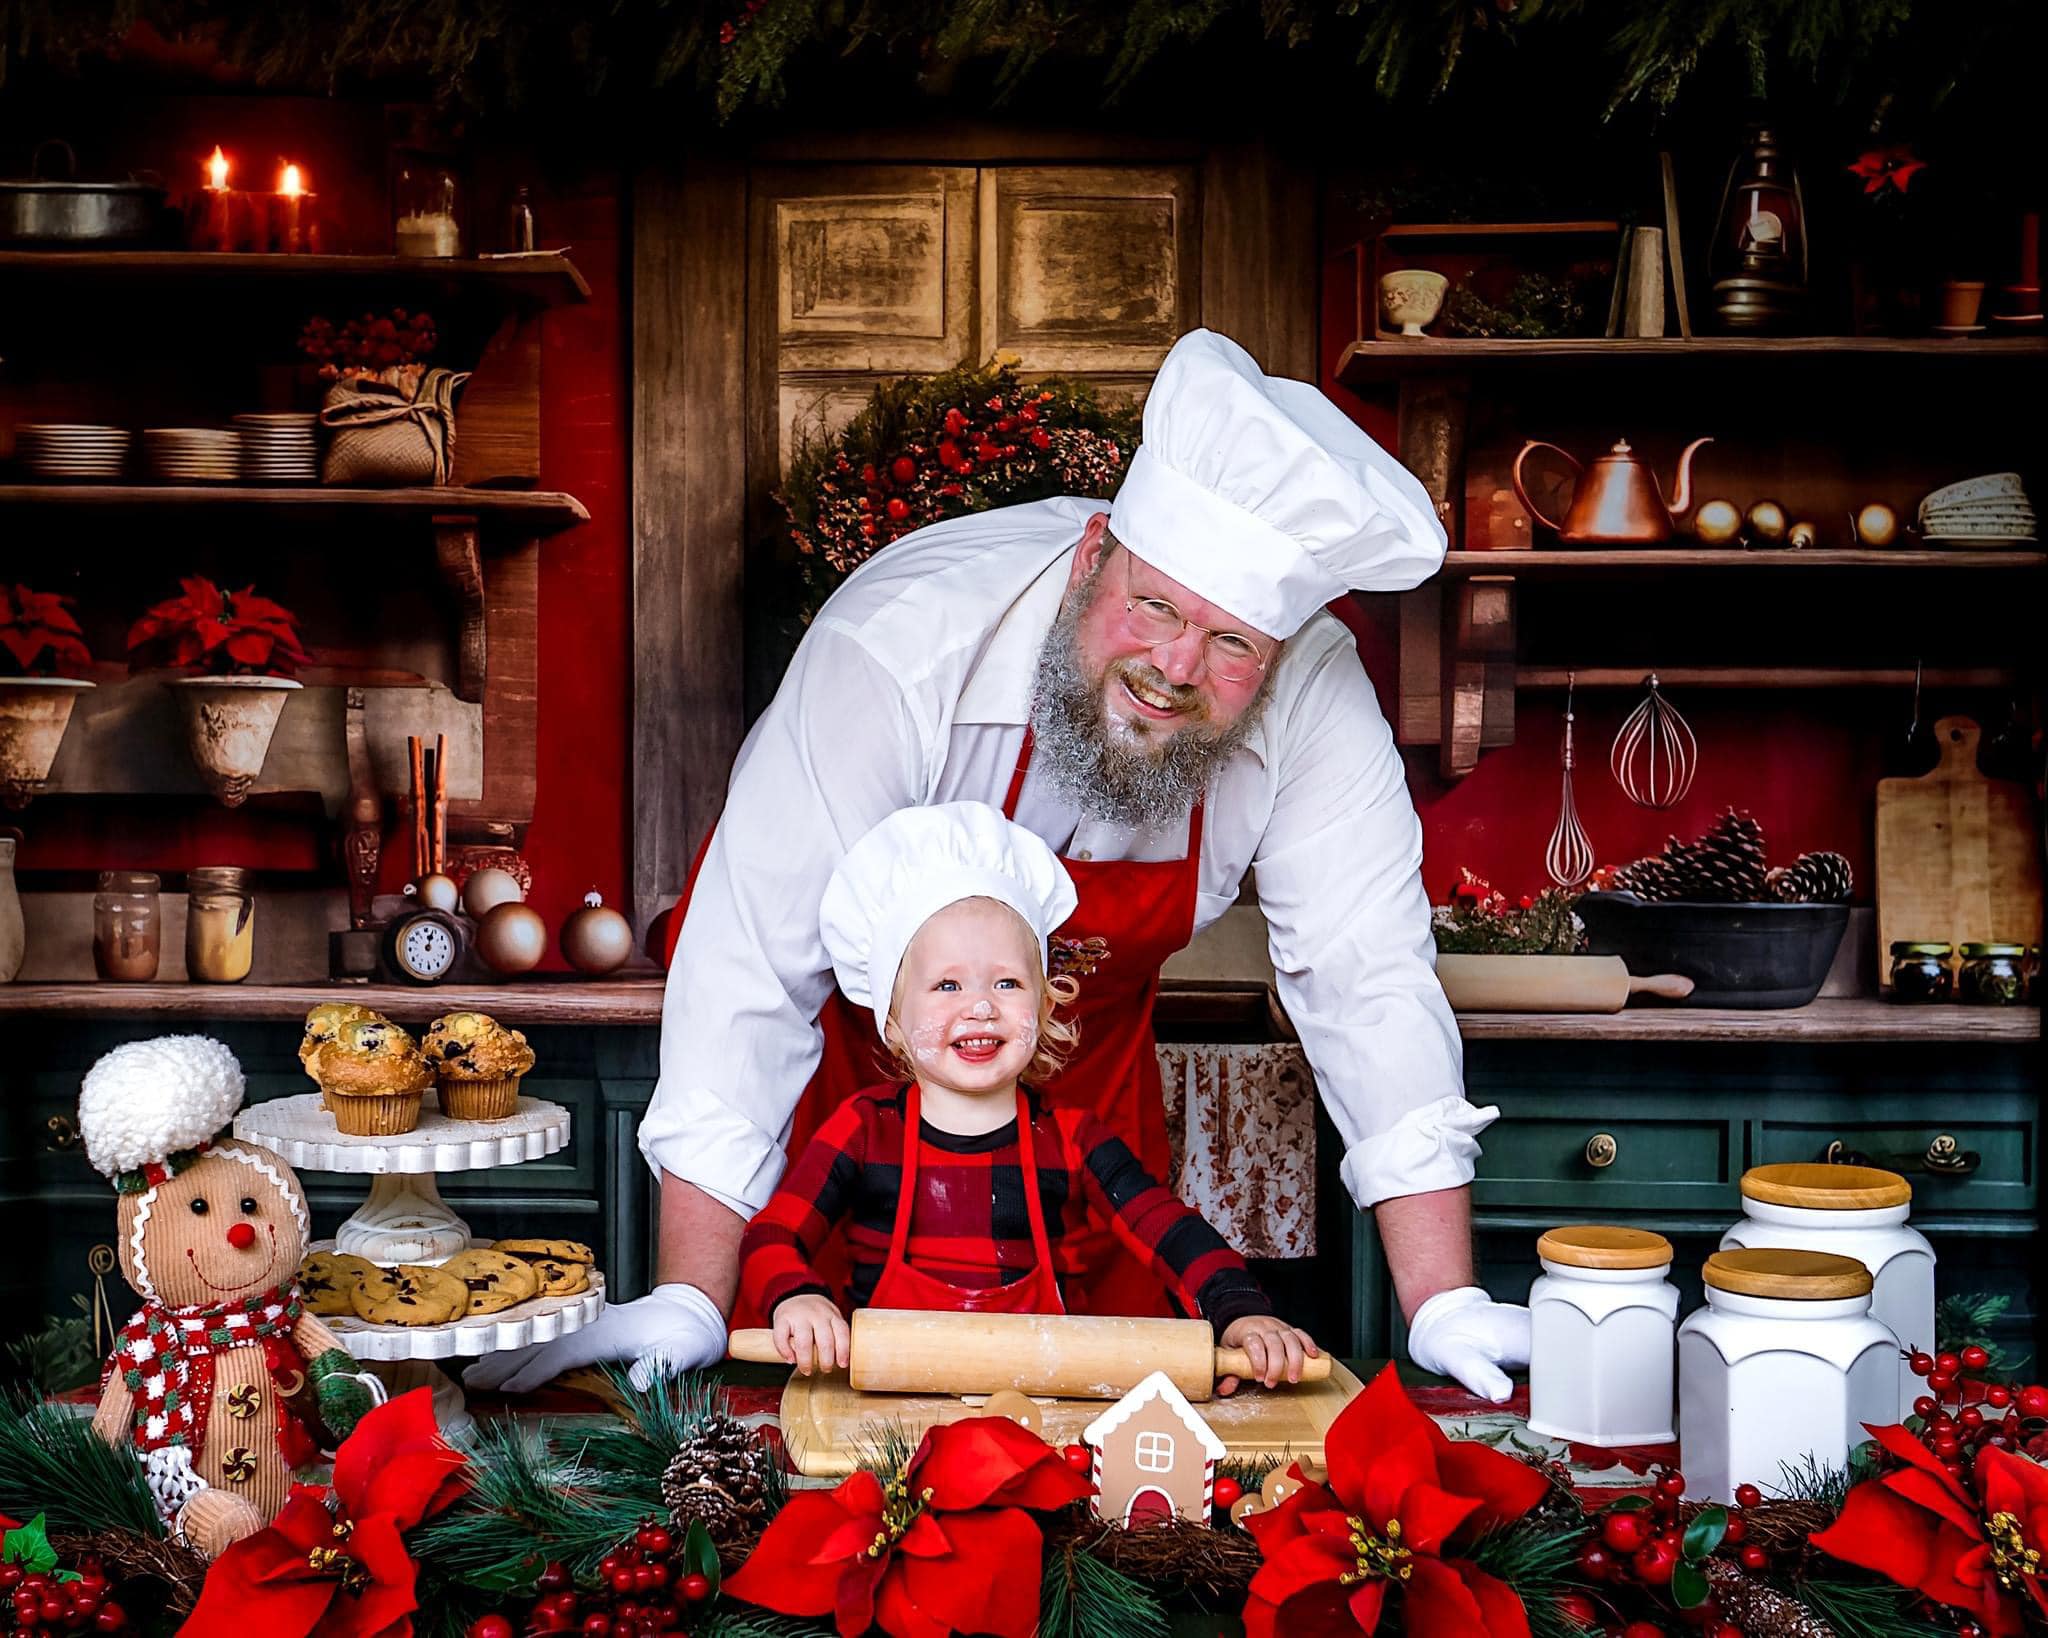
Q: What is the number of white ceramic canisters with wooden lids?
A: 3